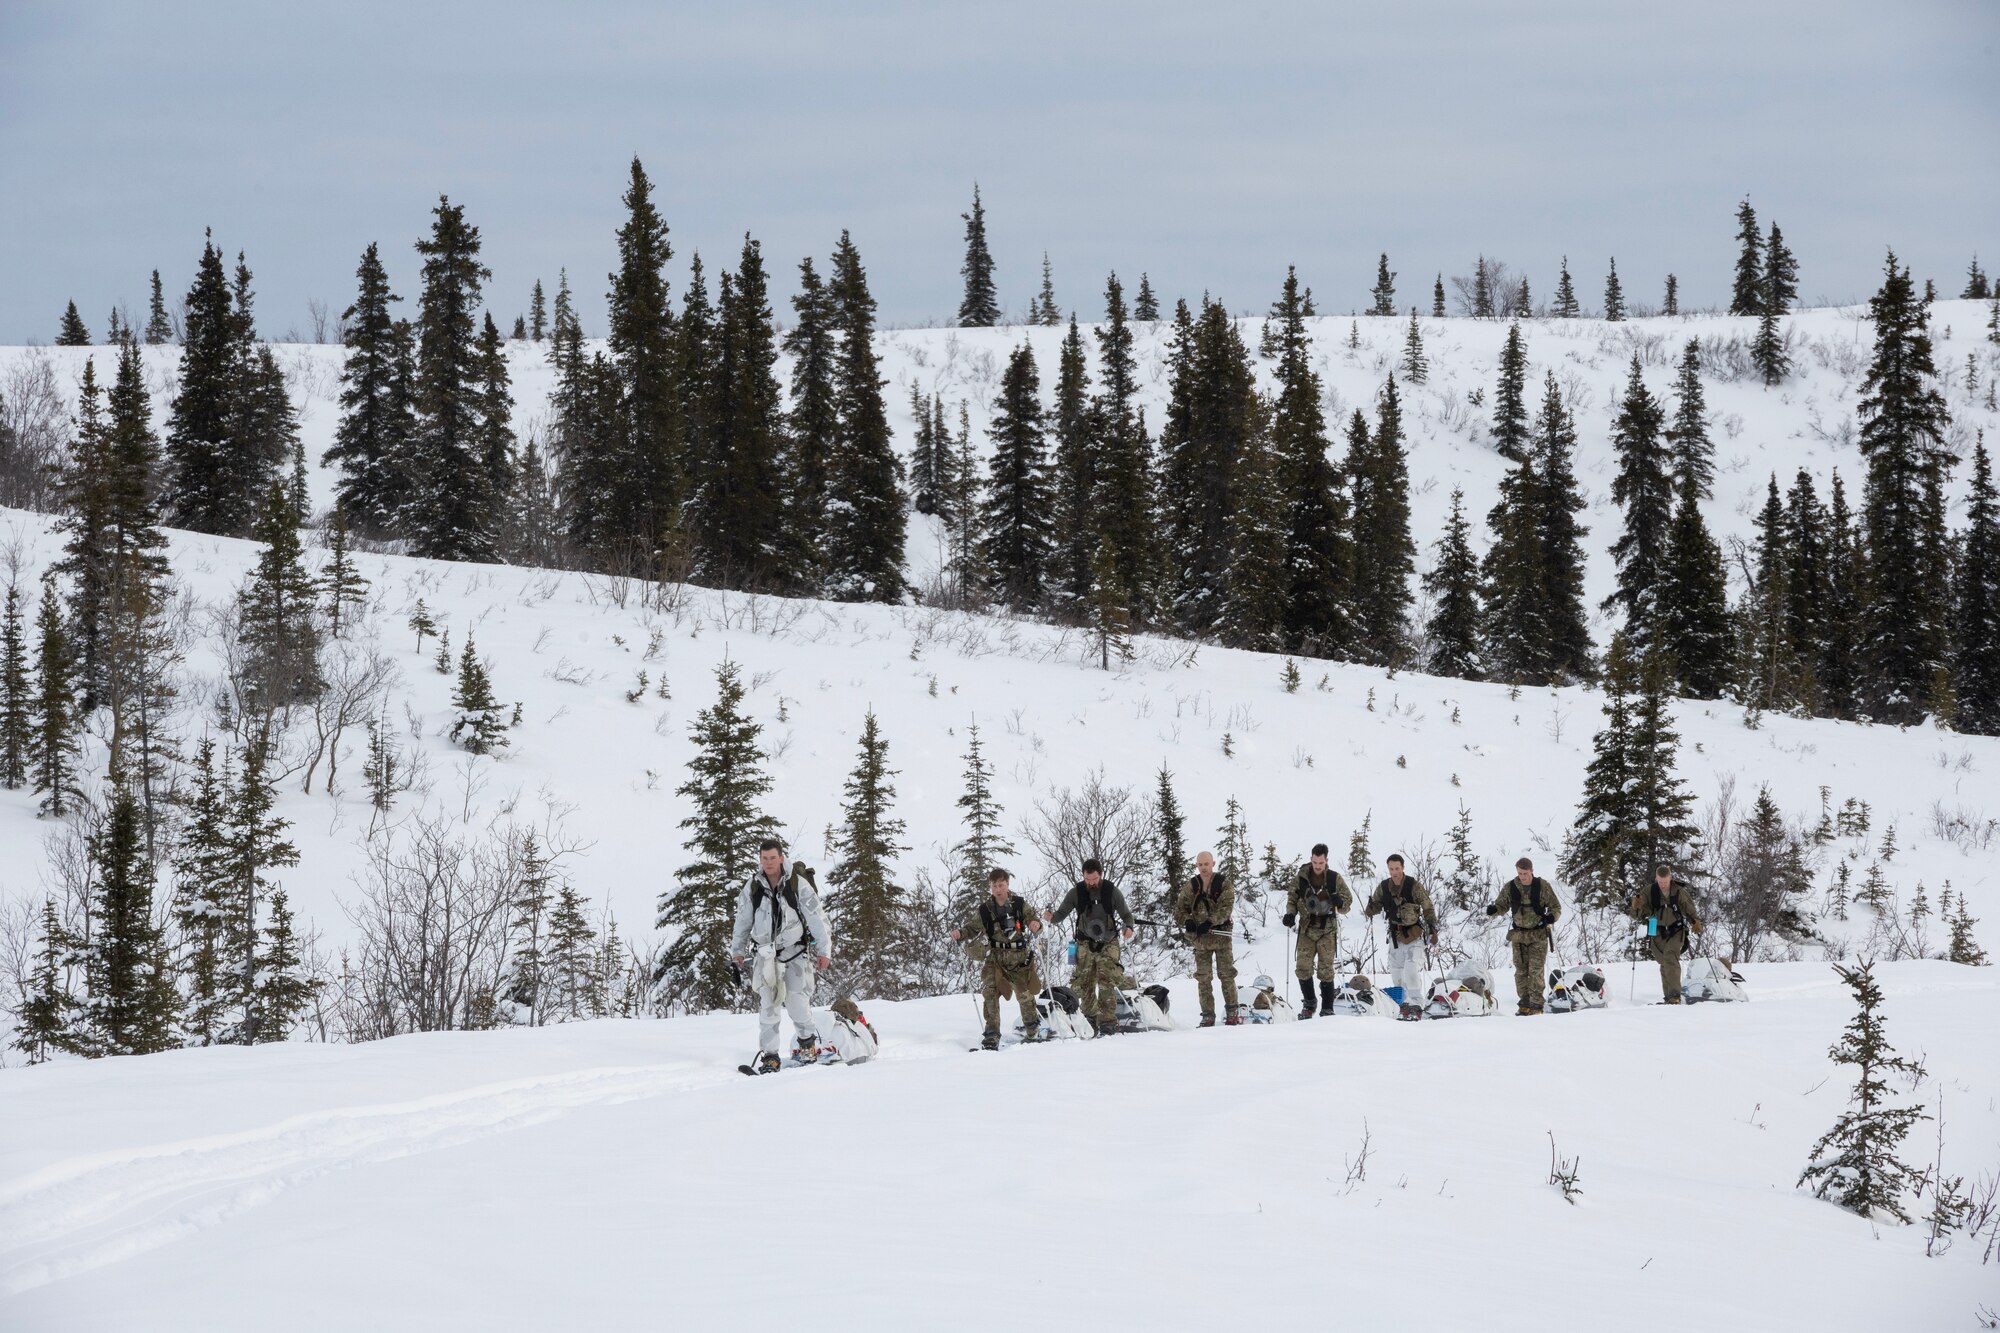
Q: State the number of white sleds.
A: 8